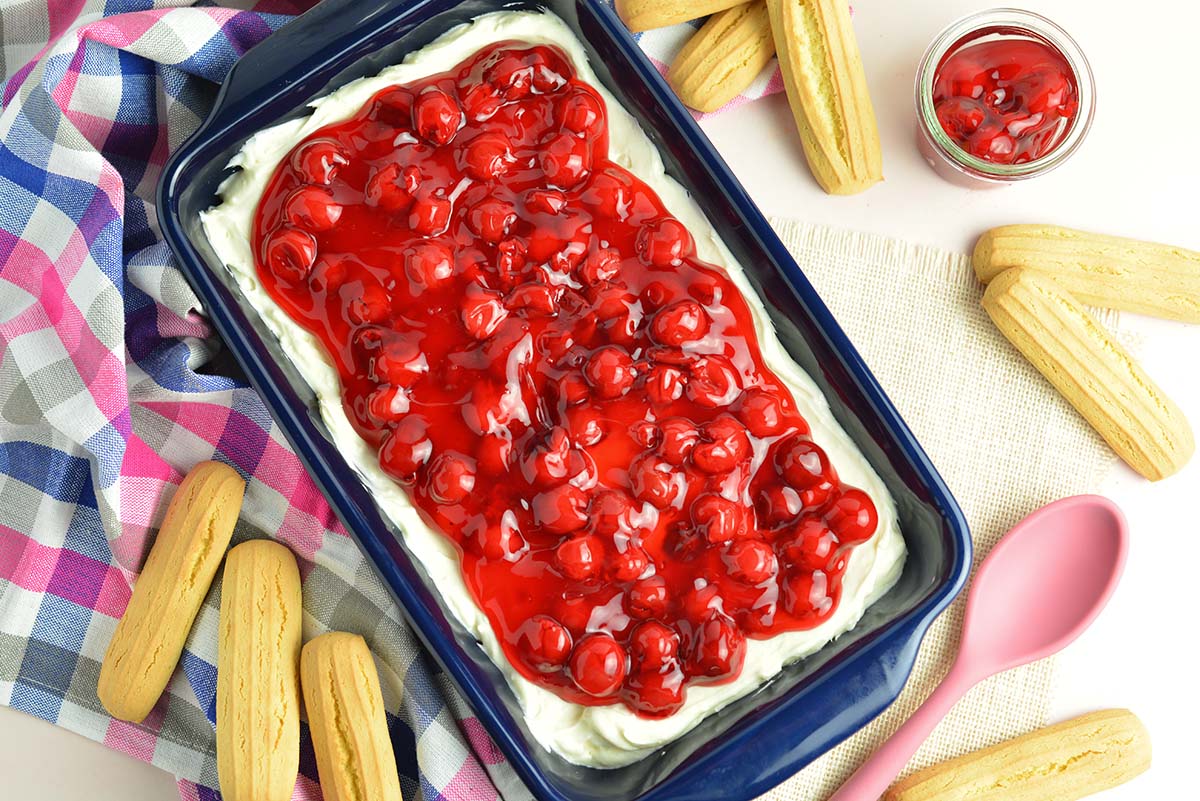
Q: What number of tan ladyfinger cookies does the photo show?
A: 9